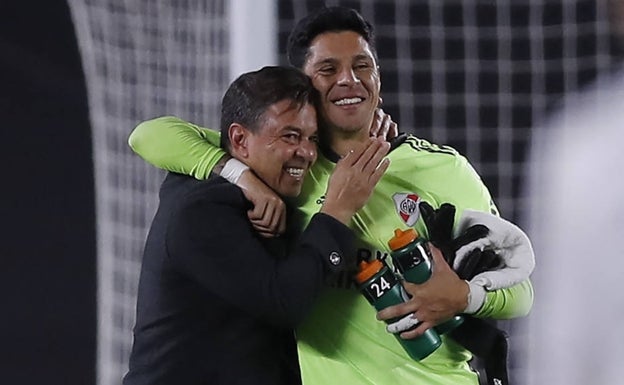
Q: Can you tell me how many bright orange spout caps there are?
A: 2